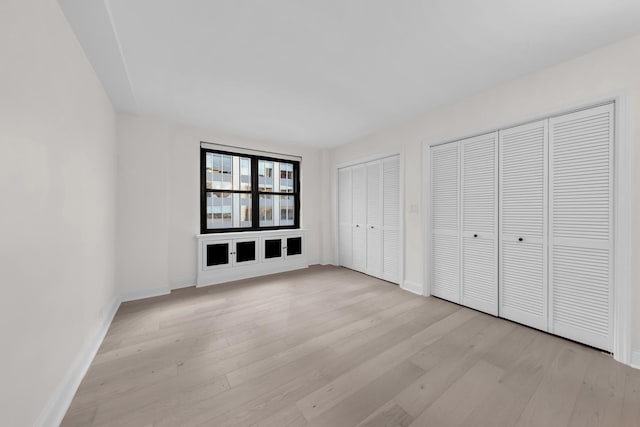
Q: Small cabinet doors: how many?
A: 4